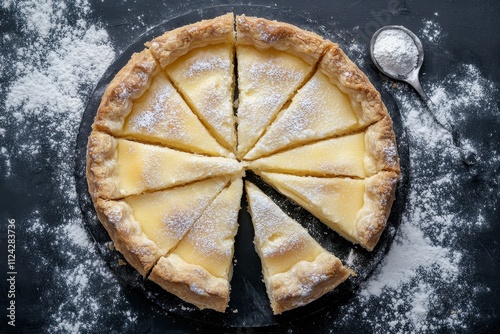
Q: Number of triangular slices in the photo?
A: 10